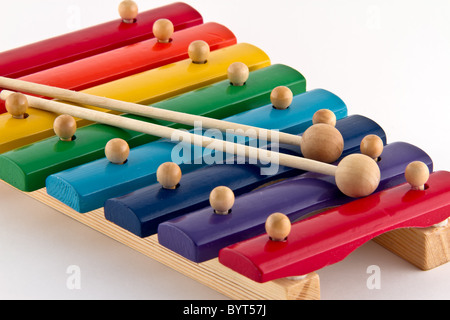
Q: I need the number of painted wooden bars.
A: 8